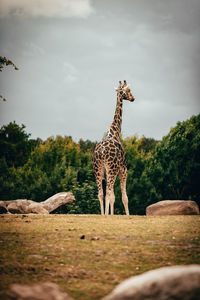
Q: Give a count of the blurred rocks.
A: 2